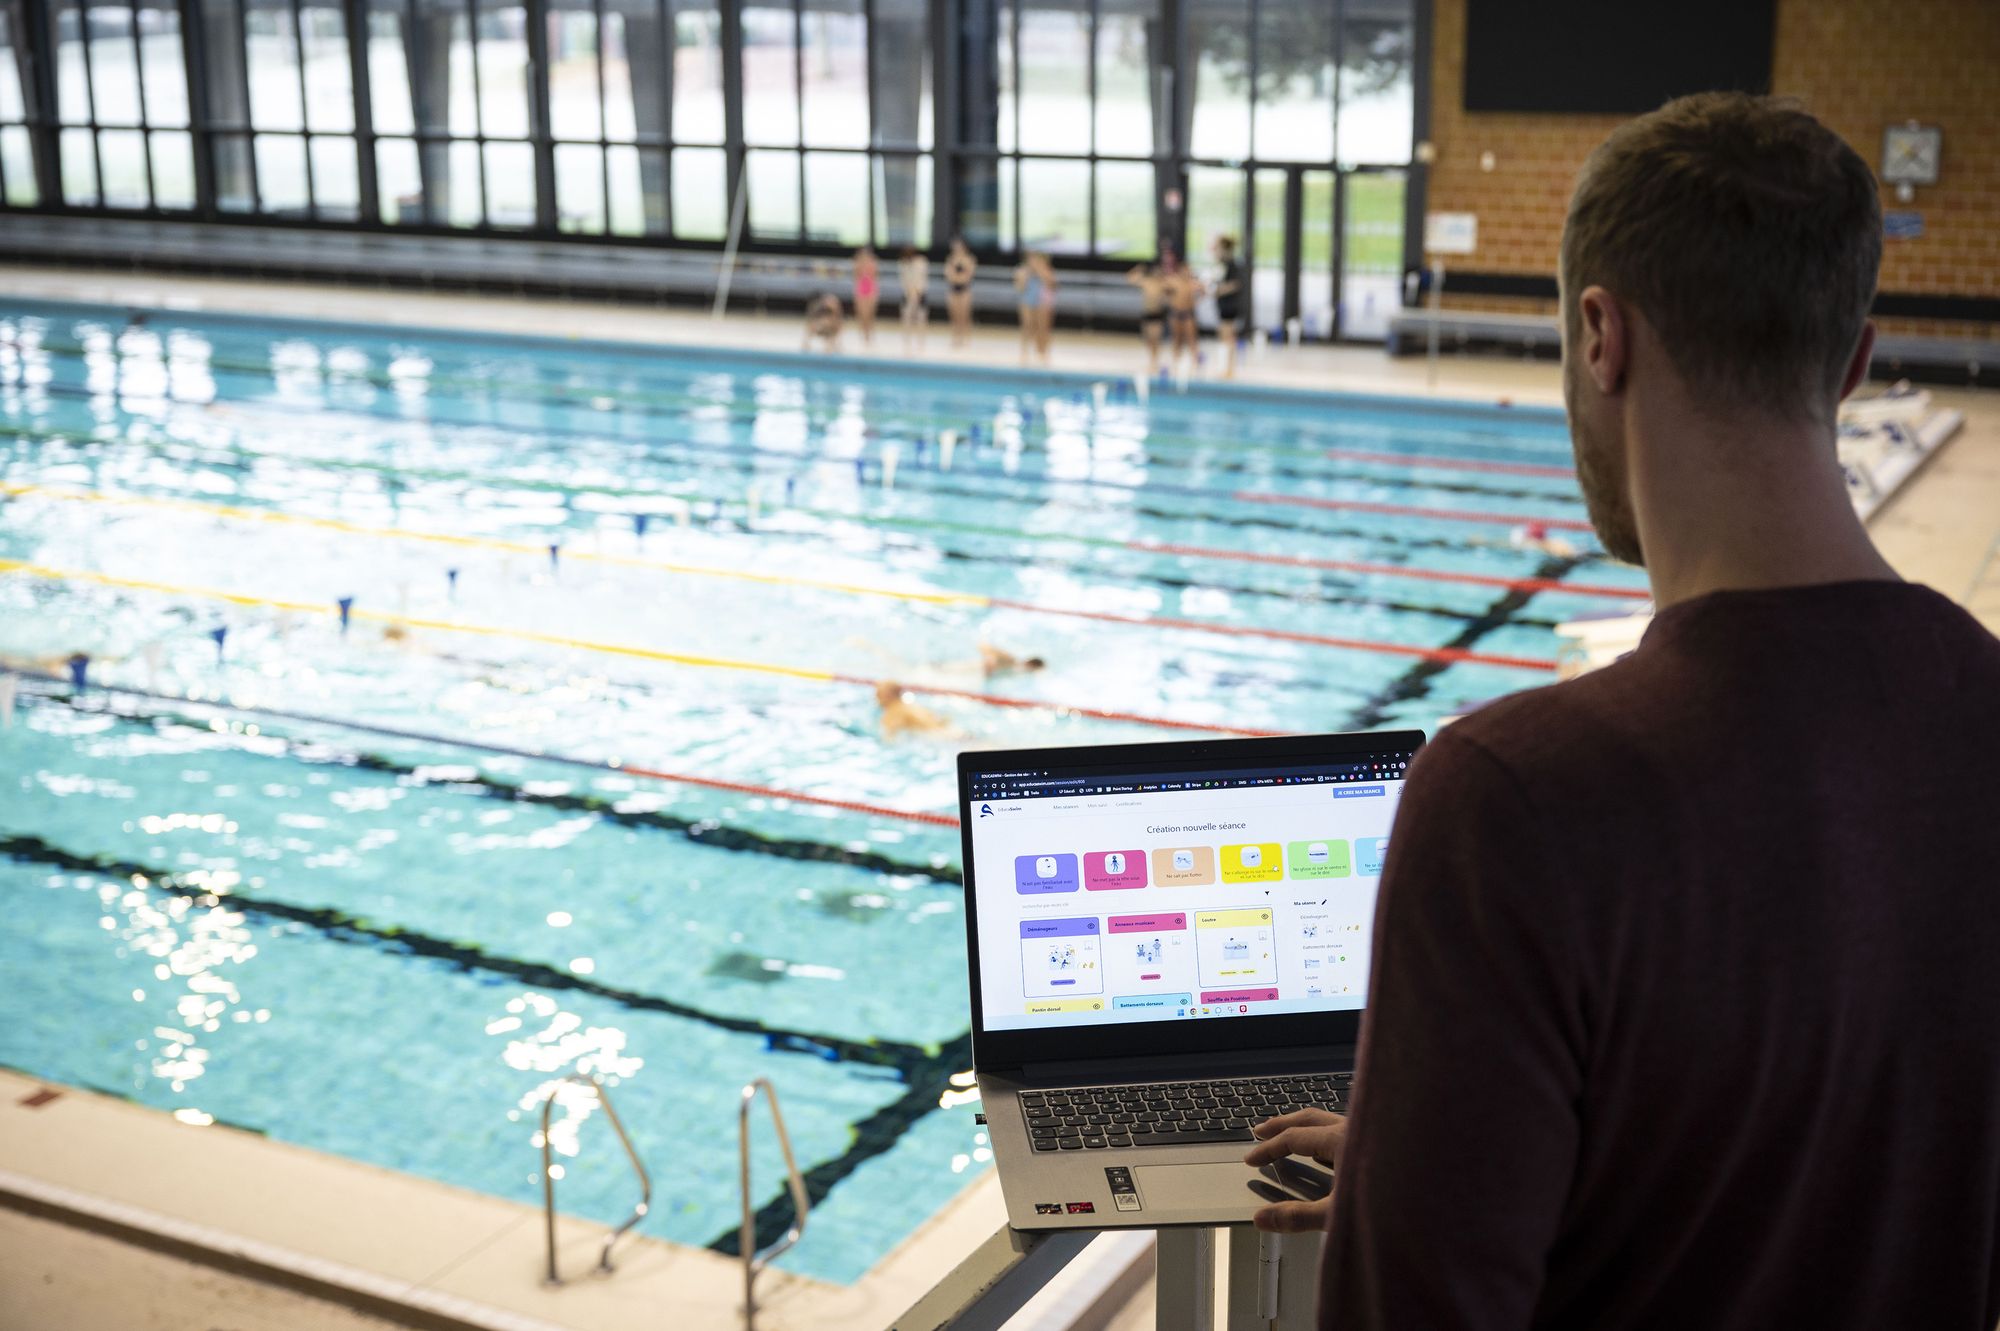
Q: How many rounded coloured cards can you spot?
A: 6